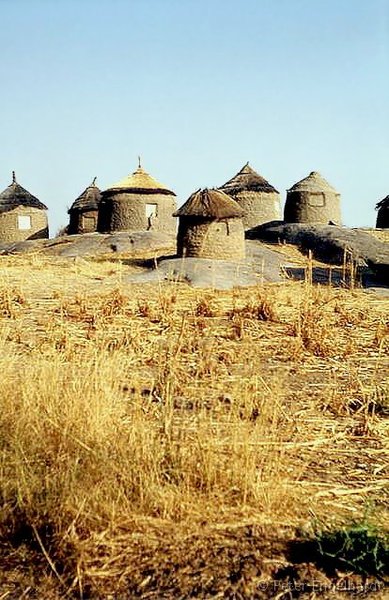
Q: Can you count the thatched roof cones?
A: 7